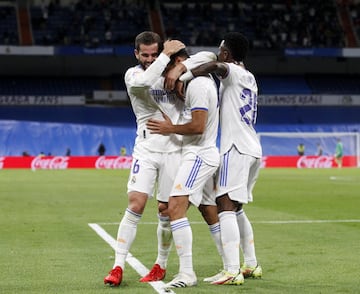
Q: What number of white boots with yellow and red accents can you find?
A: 2